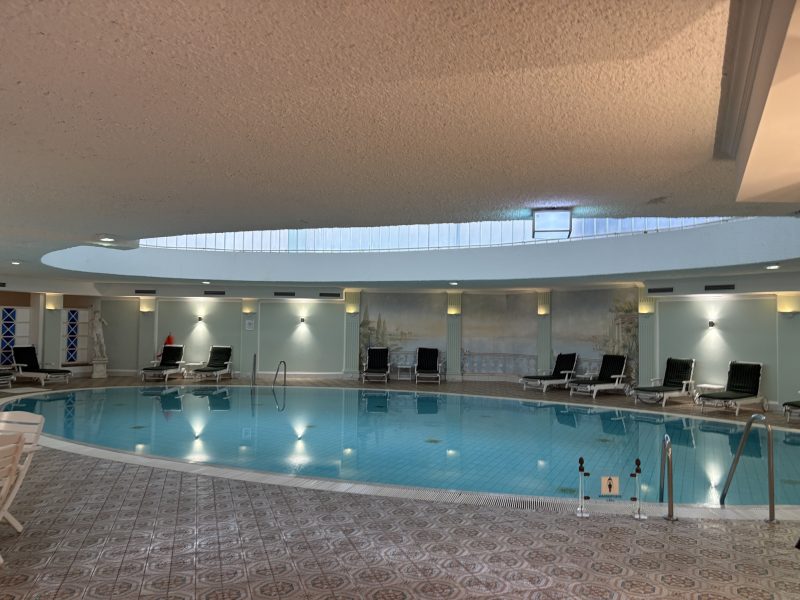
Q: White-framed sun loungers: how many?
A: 11